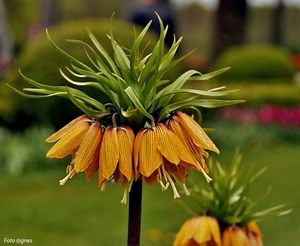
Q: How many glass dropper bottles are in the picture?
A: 0